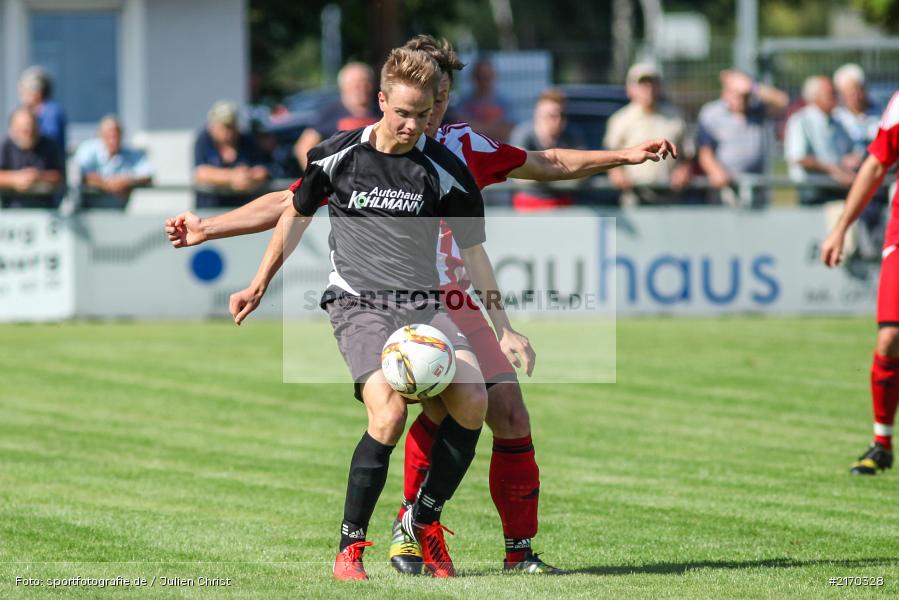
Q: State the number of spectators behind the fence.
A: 11